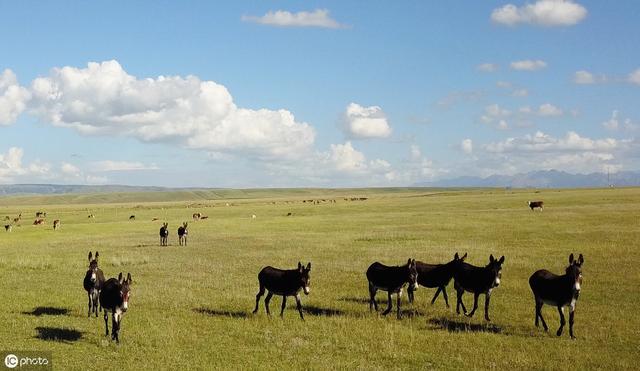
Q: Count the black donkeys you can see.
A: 9